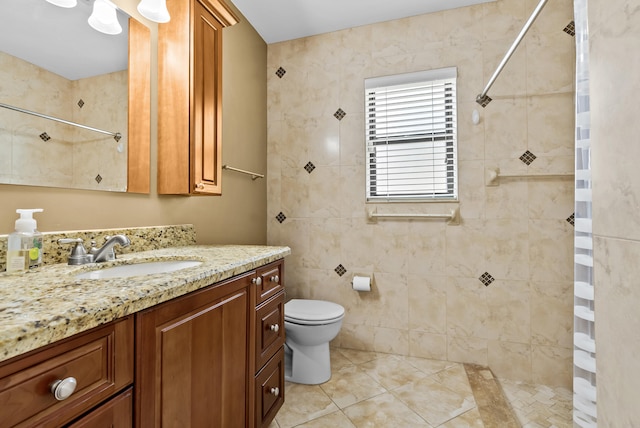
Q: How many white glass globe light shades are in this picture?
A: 3